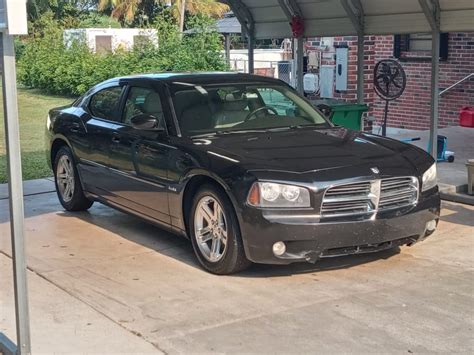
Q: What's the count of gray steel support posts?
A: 5